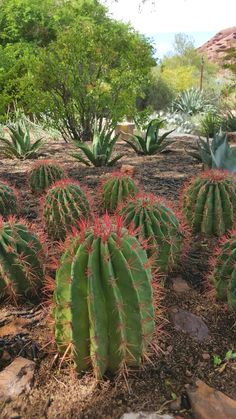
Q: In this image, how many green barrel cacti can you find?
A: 9